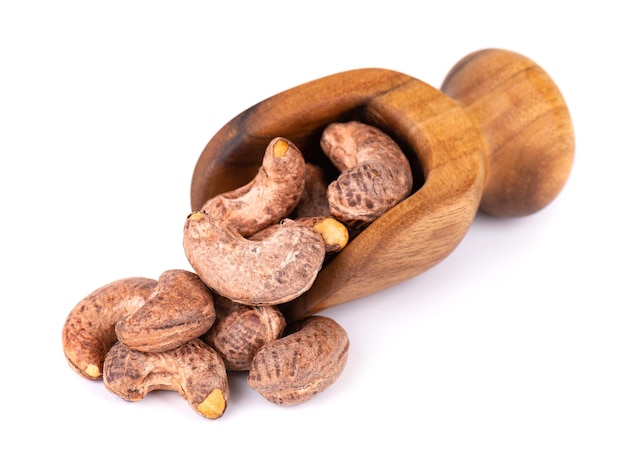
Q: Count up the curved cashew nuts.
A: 10